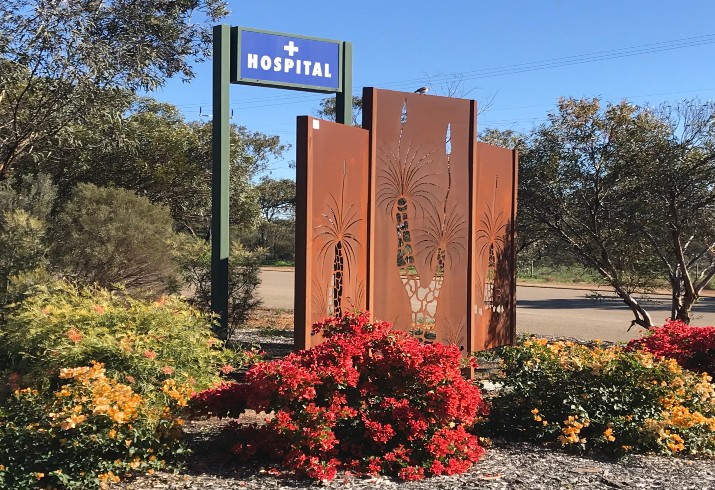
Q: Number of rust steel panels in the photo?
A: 3